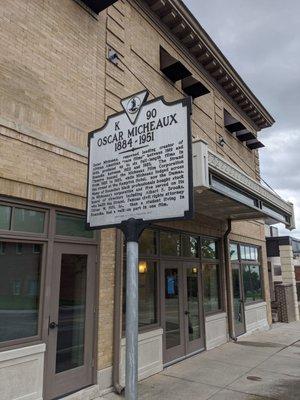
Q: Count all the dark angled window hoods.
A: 6